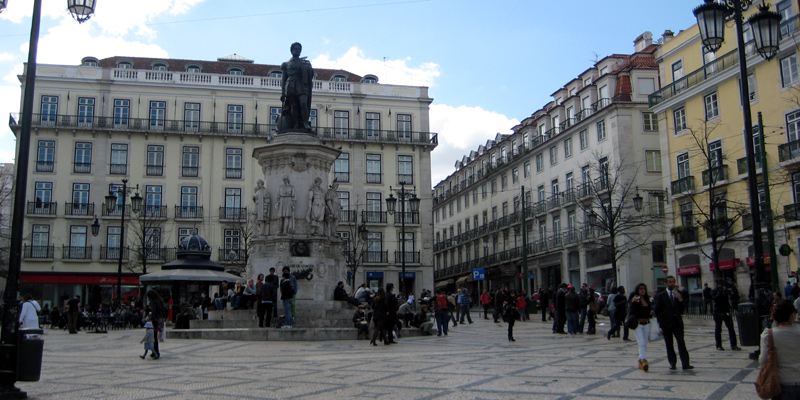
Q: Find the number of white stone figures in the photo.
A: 4